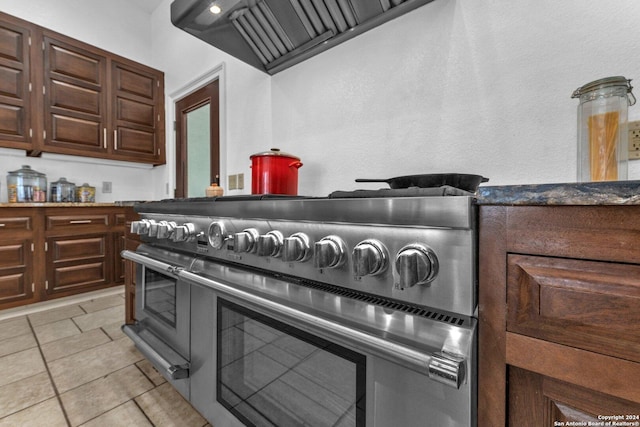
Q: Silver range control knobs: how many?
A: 11